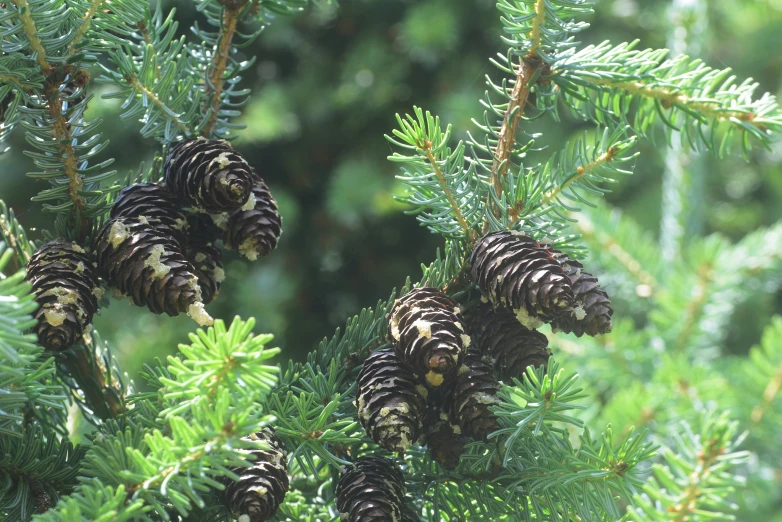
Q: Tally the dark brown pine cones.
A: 15